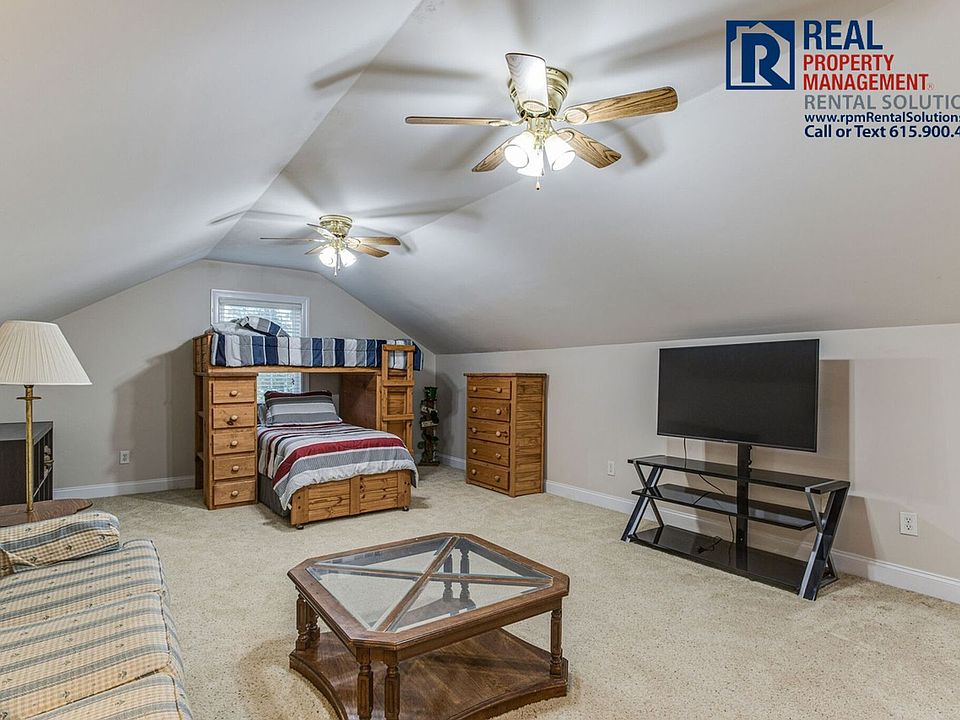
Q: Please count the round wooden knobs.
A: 15